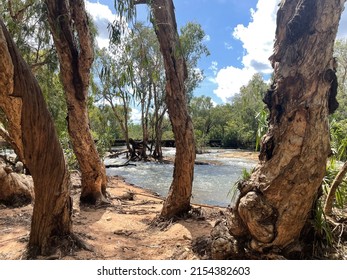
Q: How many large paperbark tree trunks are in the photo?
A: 4